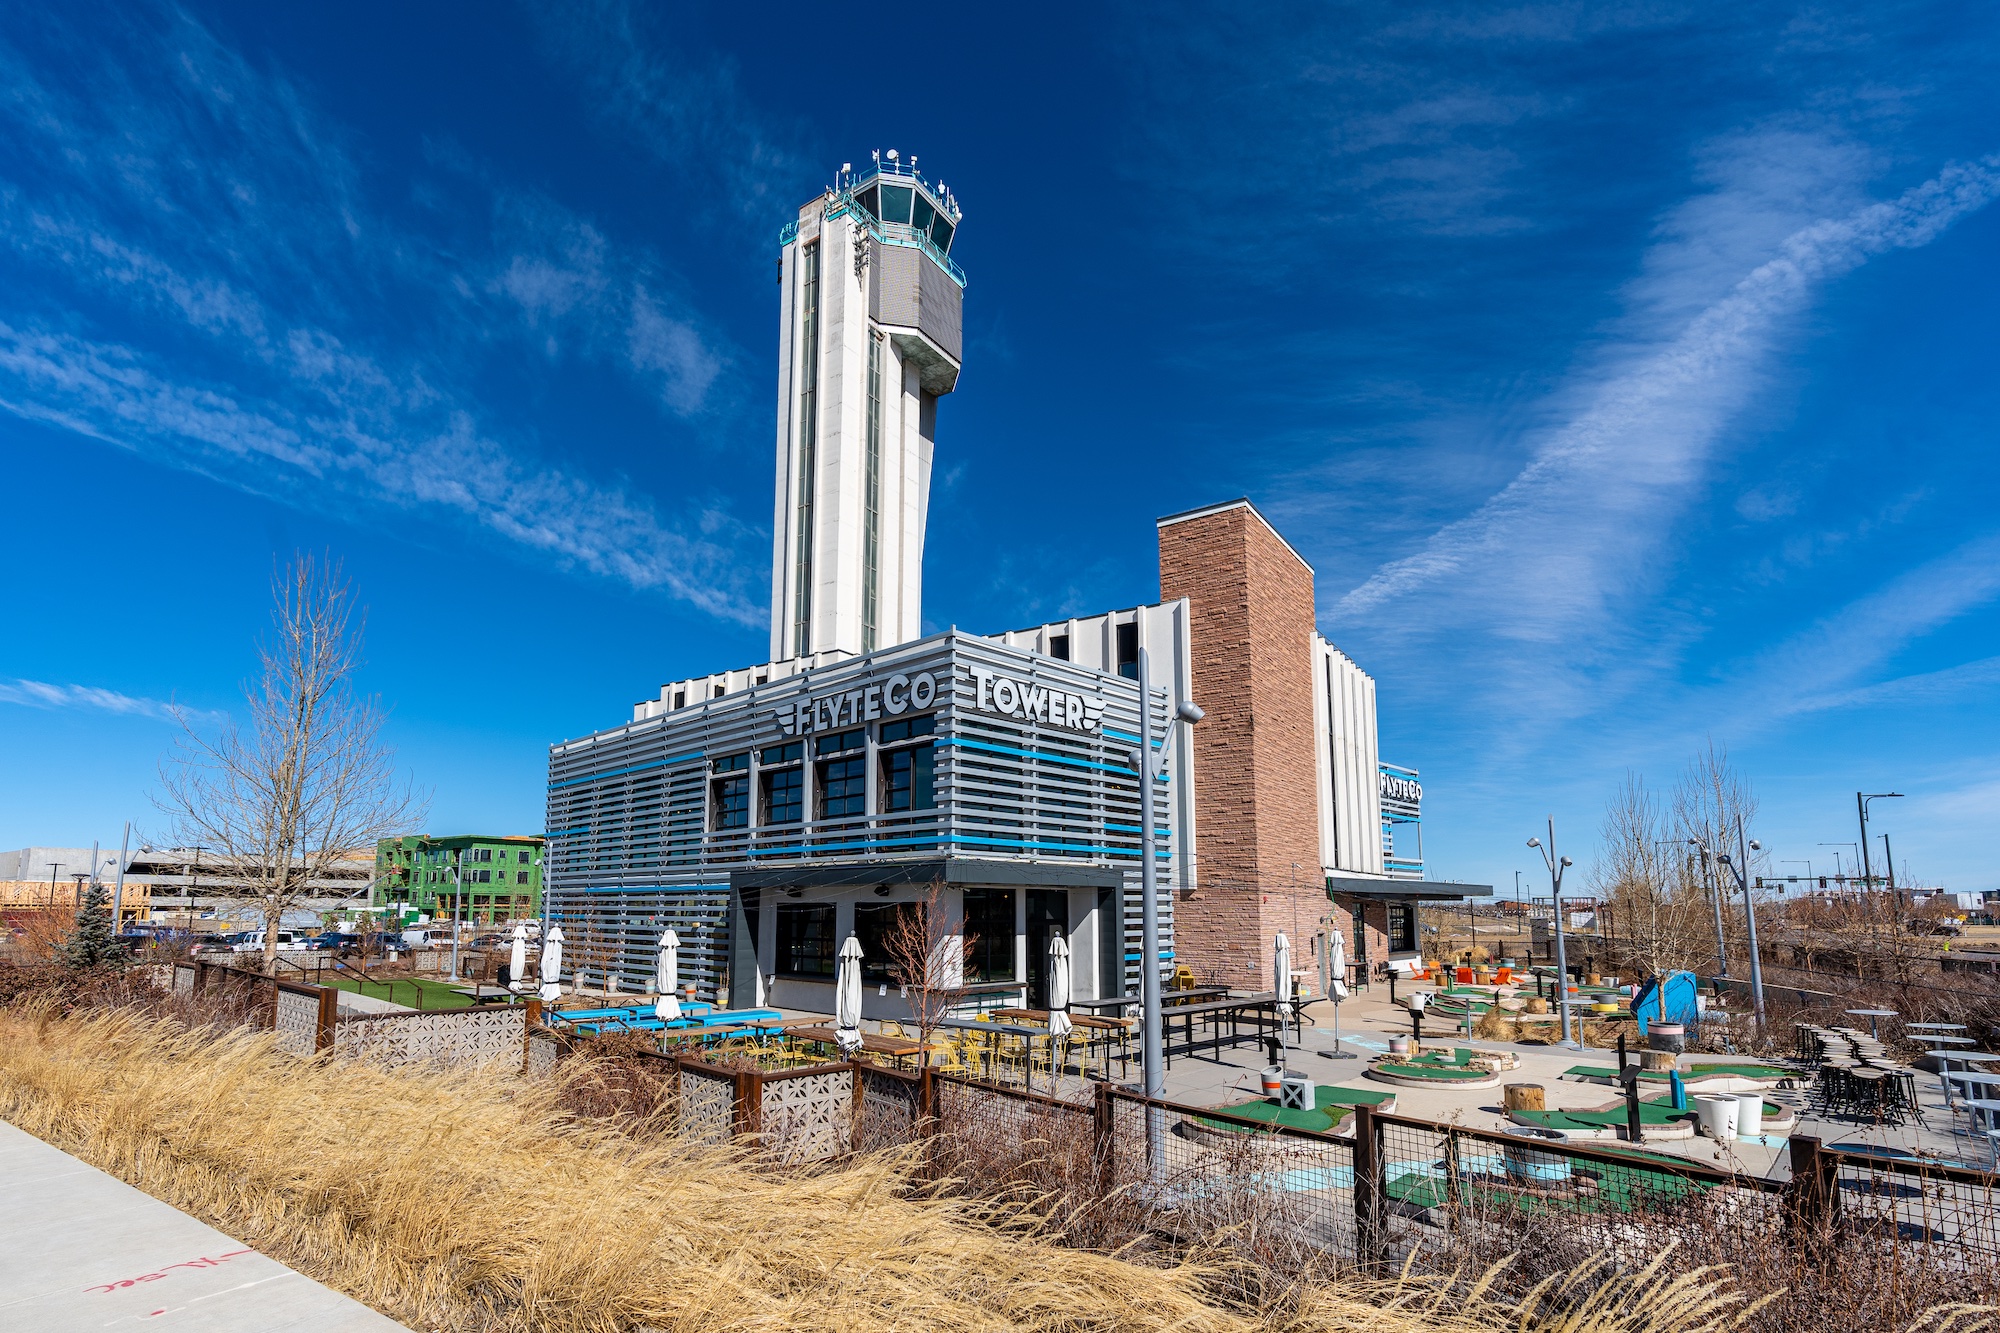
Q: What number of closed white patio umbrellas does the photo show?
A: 7